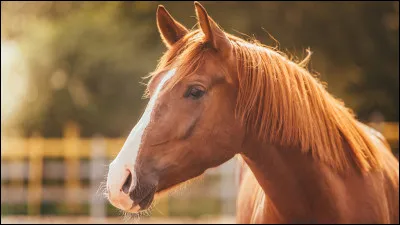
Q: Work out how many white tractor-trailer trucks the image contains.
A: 0